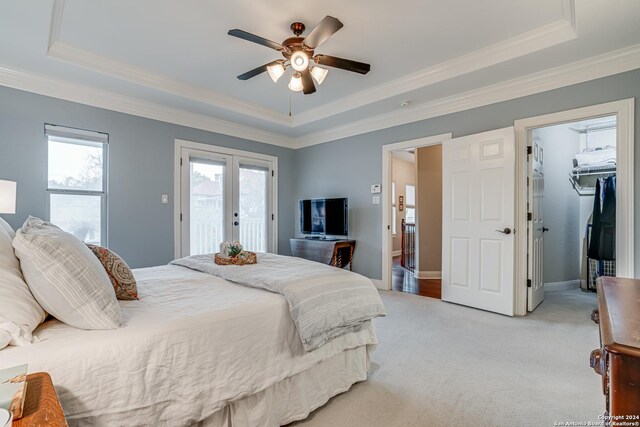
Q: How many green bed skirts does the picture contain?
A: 0